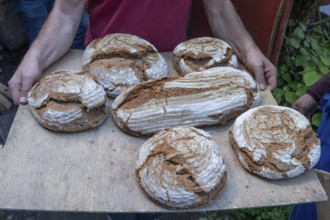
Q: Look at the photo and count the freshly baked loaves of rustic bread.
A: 6